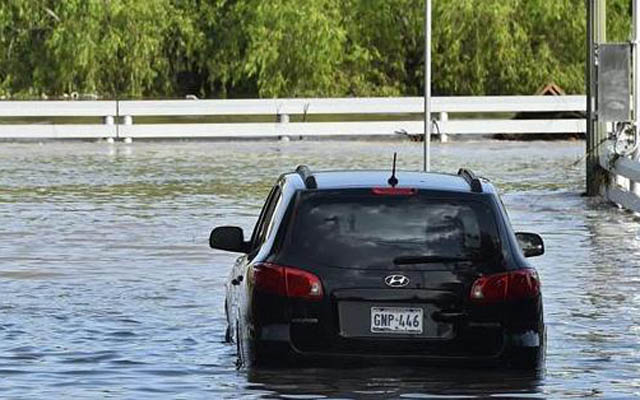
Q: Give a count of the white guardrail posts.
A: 4